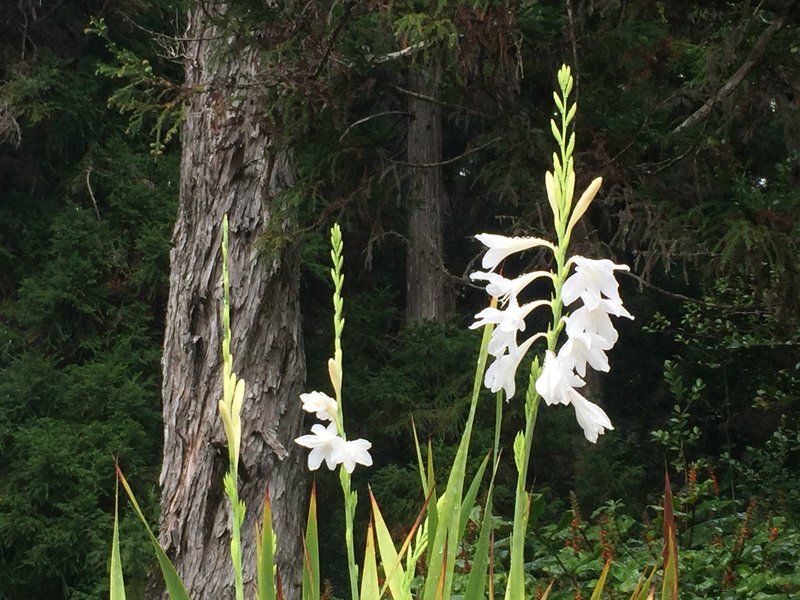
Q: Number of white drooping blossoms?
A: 12